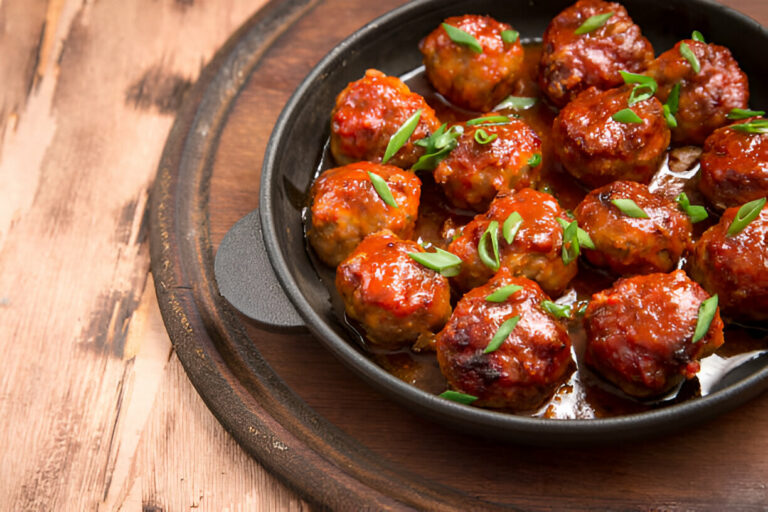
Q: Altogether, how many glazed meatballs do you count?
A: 14